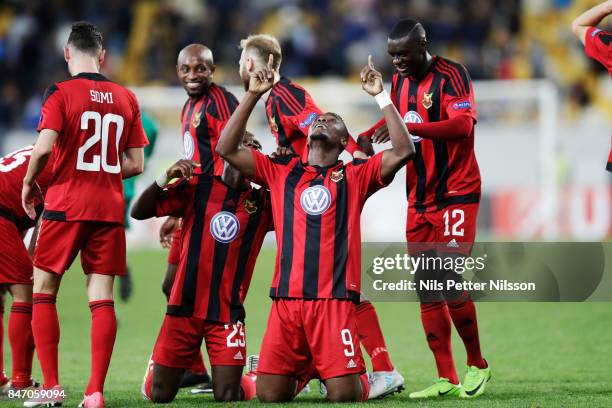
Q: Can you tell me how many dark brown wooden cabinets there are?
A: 0